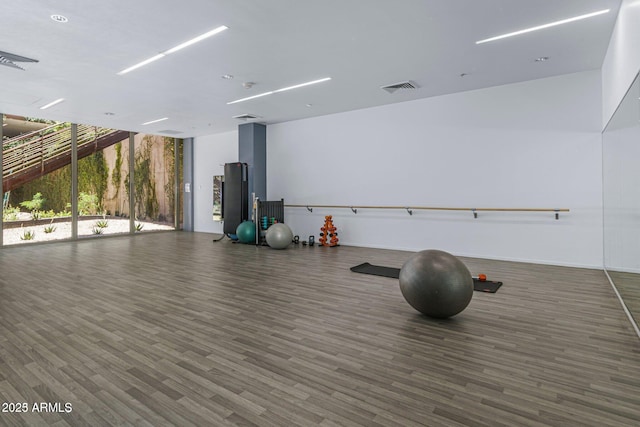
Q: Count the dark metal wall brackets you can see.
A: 5